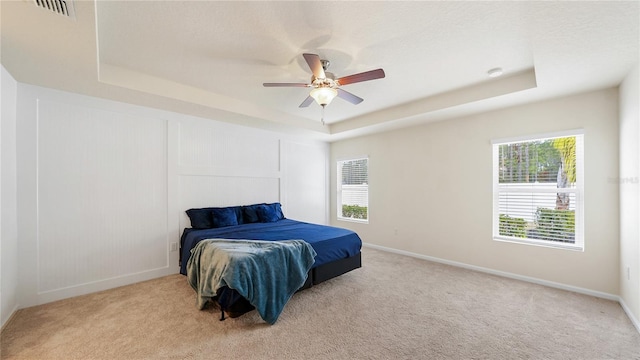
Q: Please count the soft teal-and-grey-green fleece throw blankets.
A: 1